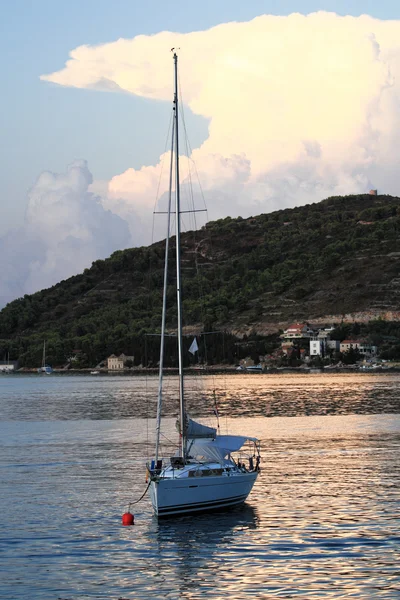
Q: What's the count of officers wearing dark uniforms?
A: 0